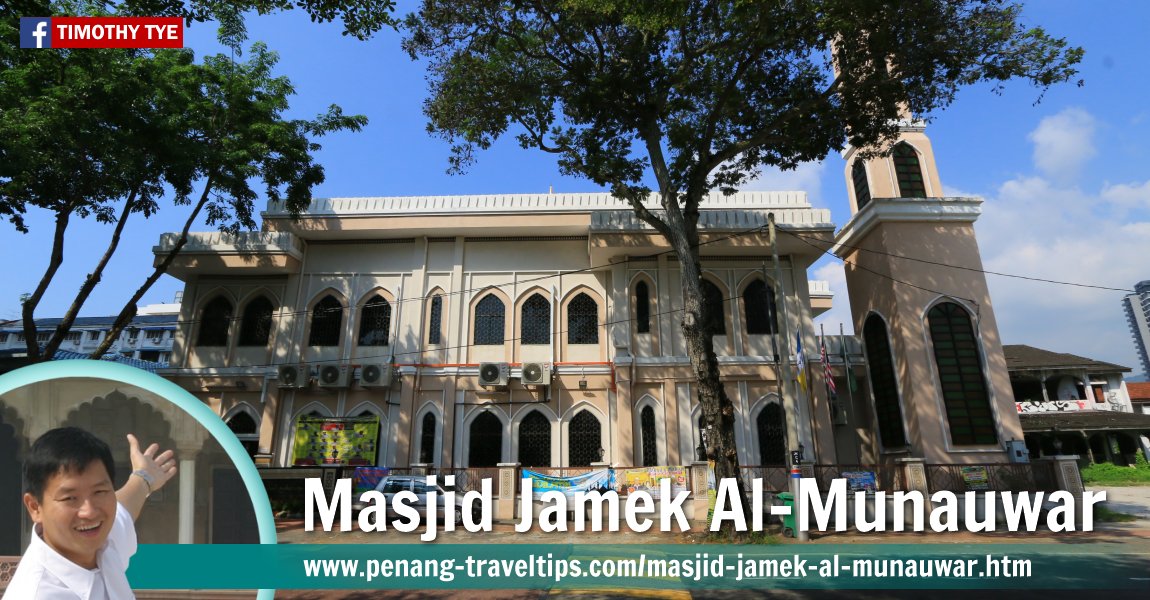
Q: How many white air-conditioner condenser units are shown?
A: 5